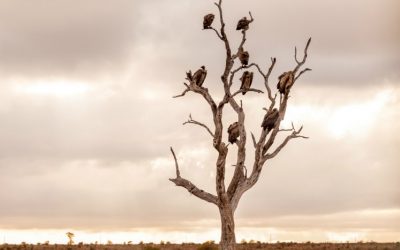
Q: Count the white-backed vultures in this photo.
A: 8